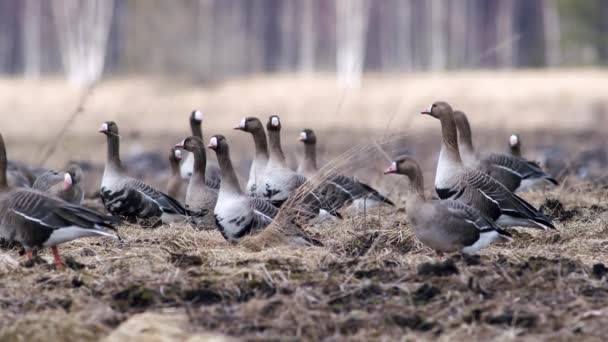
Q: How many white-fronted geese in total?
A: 14